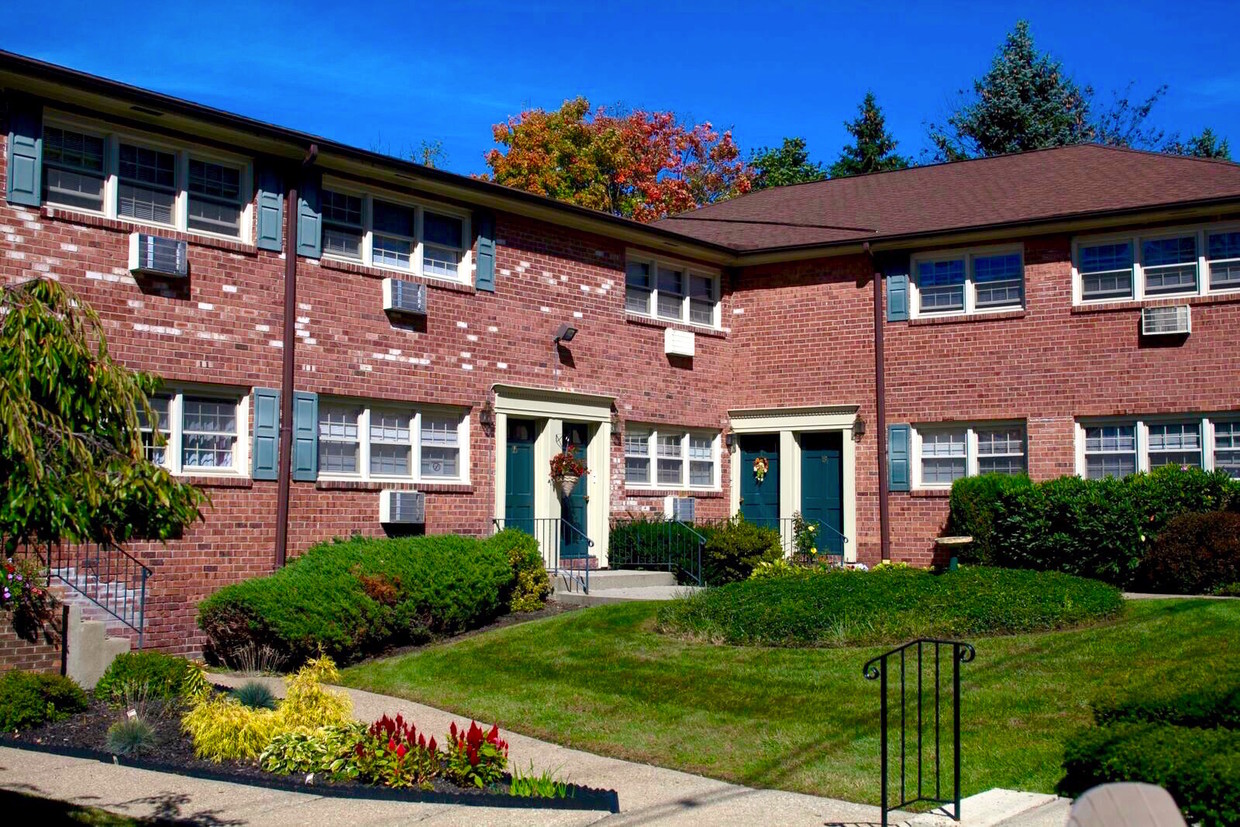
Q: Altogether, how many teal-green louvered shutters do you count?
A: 8